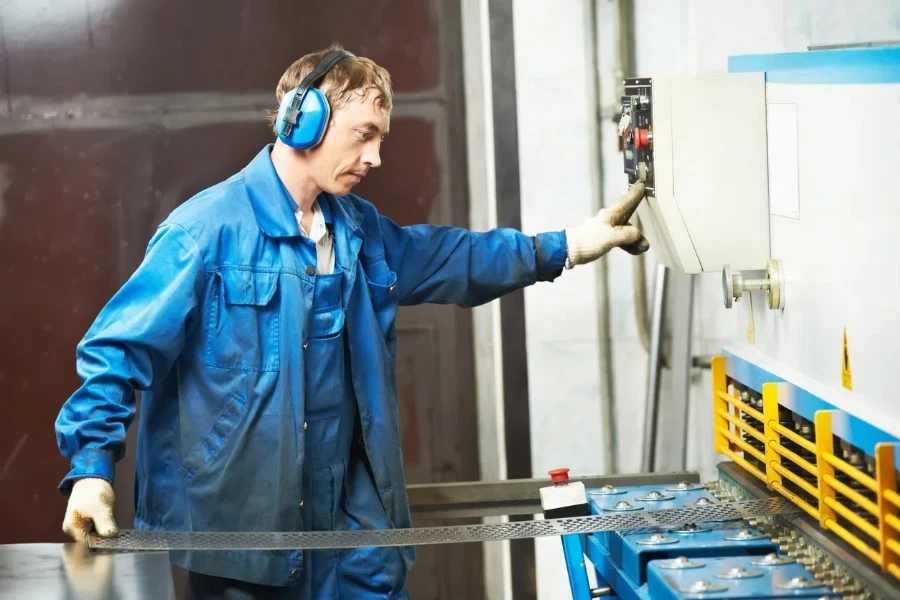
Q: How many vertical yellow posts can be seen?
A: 4